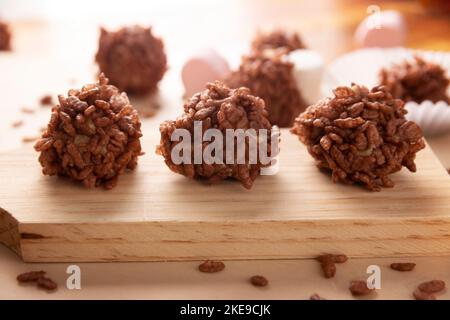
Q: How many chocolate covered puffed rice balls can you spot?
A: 8